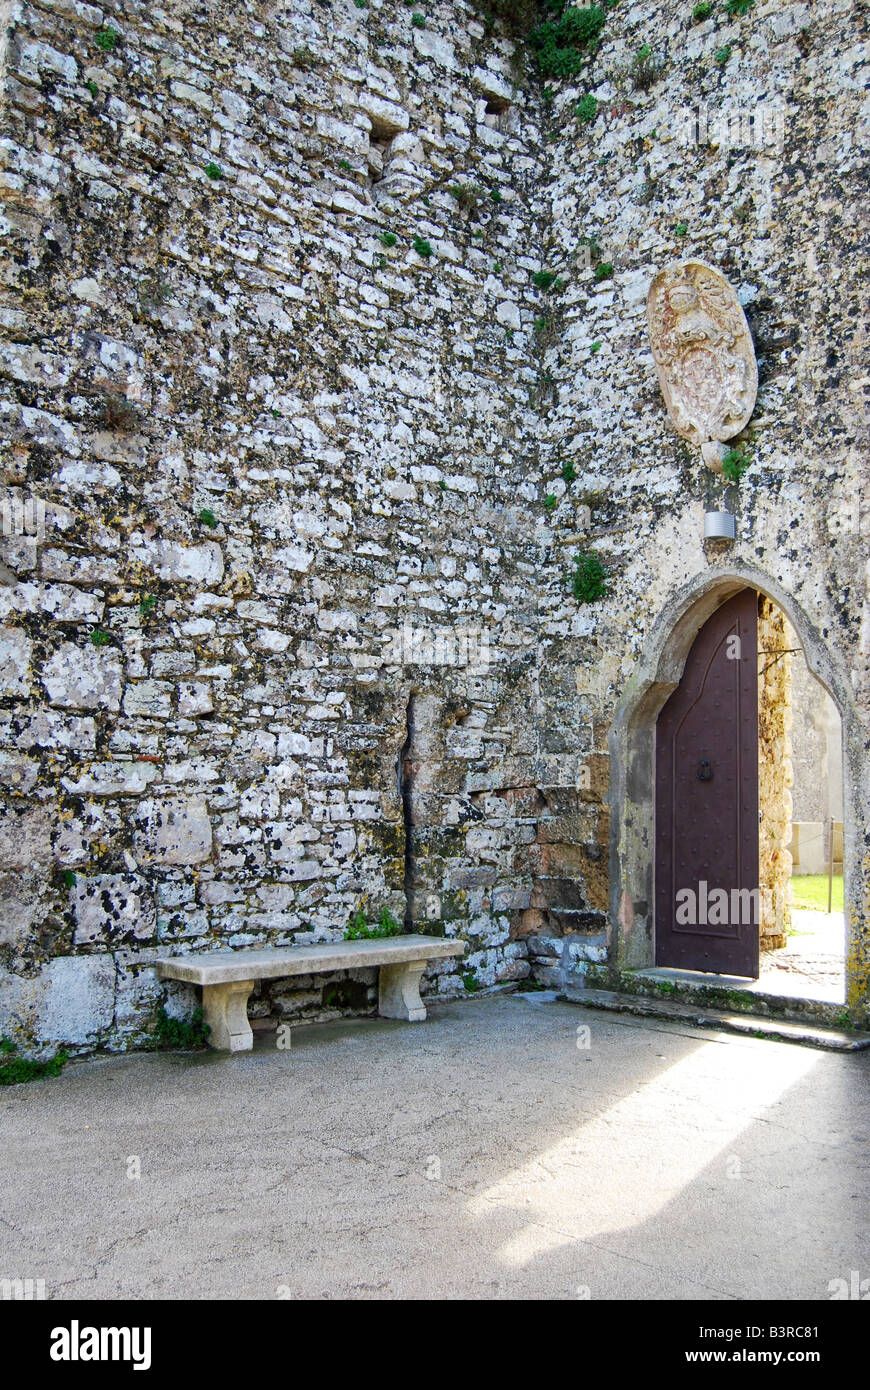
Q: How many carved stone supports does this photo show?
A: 2